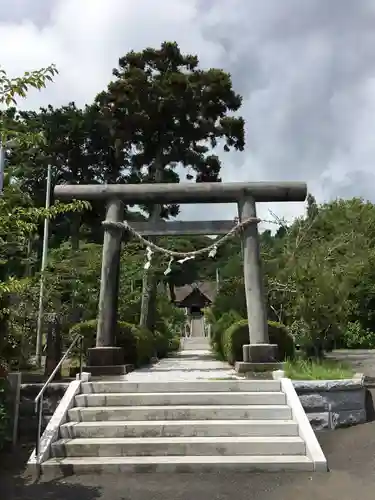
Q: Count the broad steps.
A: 6